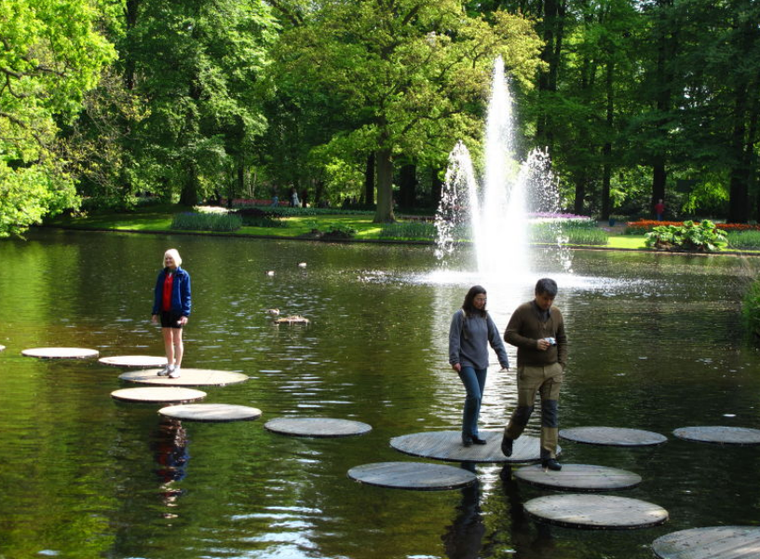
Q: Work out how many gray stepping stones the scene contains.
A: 14